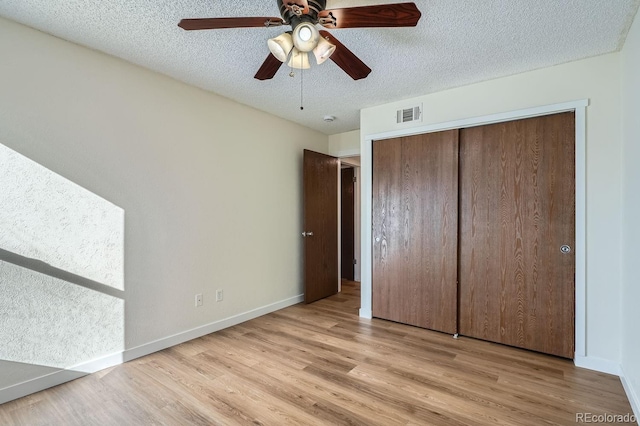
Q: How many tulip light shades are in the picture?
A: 4